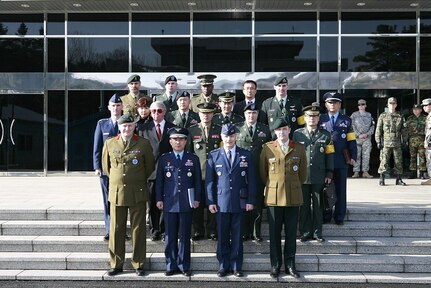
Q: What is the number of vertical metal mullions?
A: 8